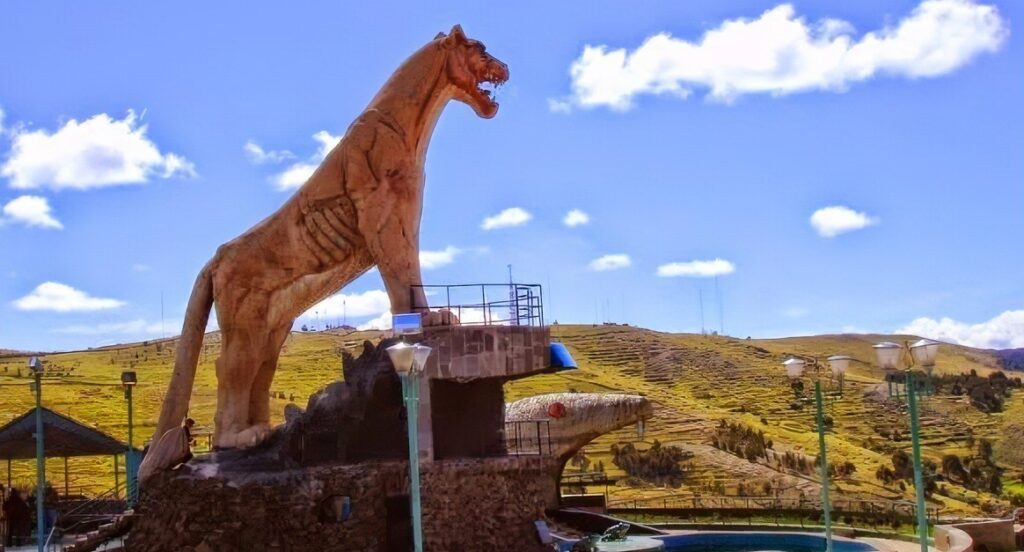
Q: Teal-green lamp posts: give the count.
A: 5